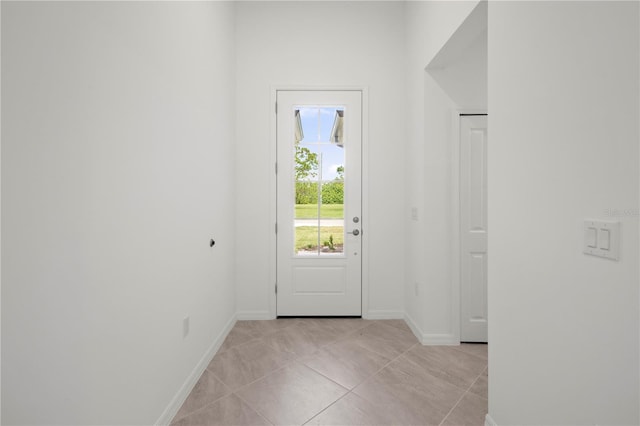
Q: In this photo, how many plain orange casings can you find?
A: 0